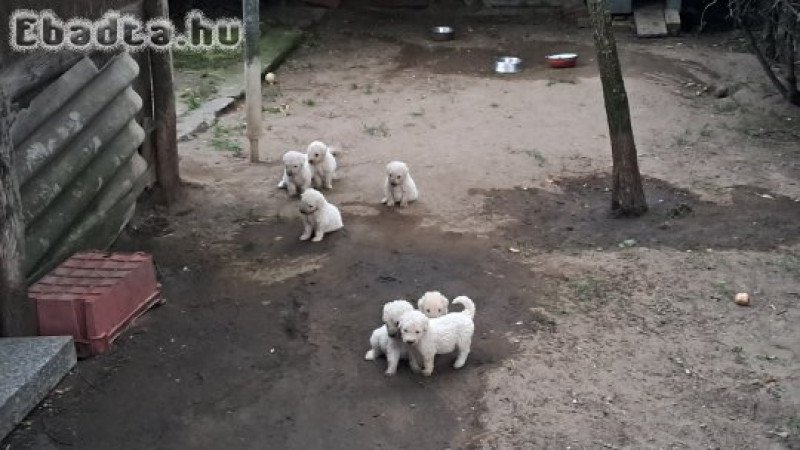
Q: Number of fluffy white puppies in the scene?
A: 7